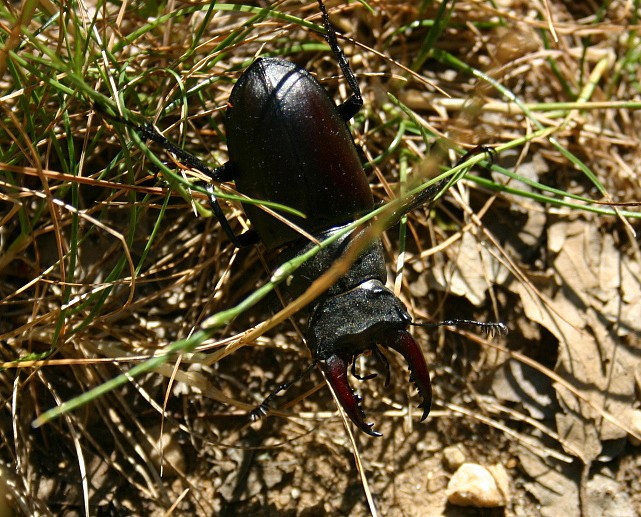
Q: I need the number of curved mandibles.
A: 2